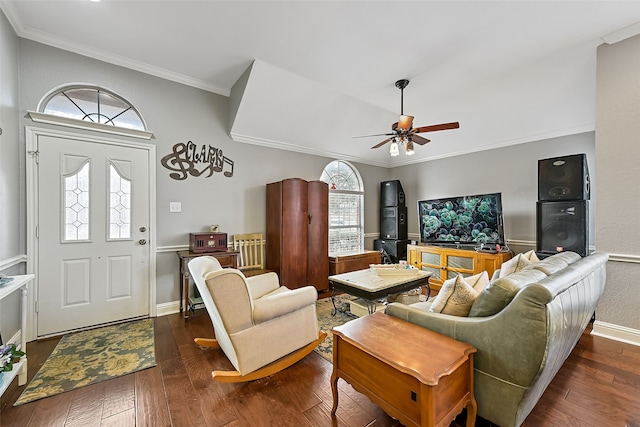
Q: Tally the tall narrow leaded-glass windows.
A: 2